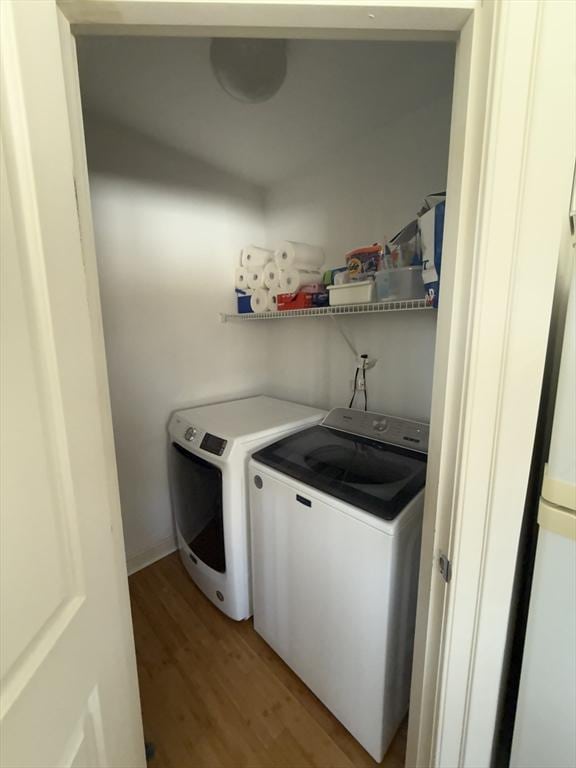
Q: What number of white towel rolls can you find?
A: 8